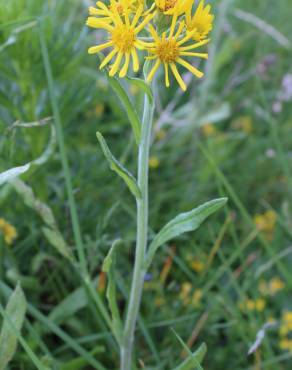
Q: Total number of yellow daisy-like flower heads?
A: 5